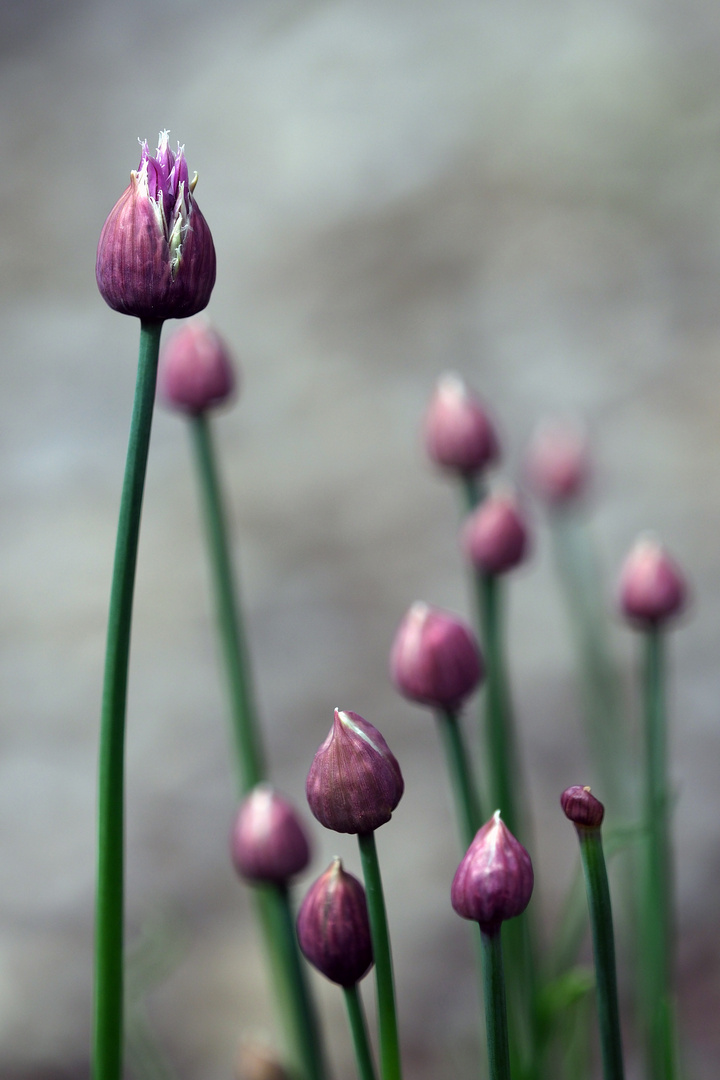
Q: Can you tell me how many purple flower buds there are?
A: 12